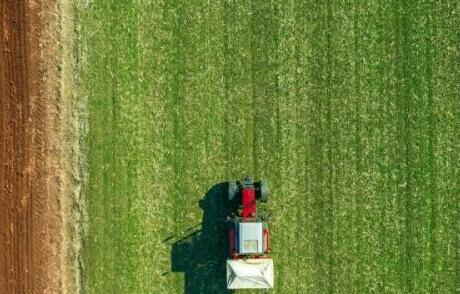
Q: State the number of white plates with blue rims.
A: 0